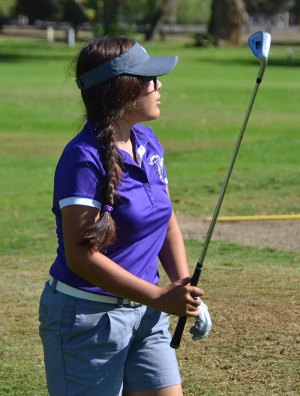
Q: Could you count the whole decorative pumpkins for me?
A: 0